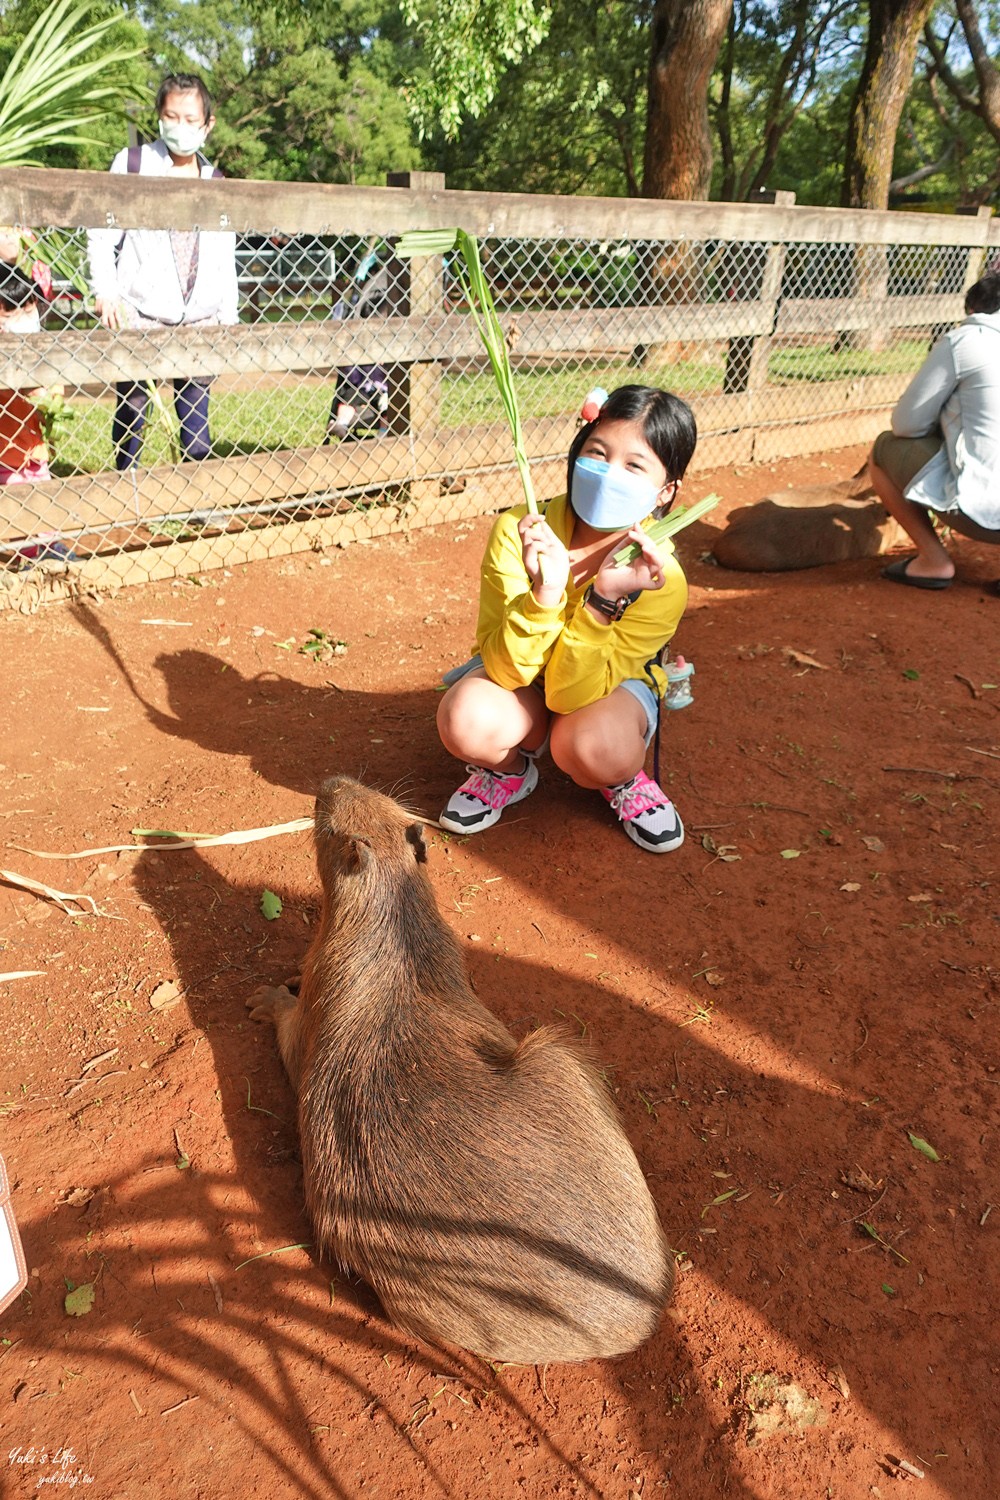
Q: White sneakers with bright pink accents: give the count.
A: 2